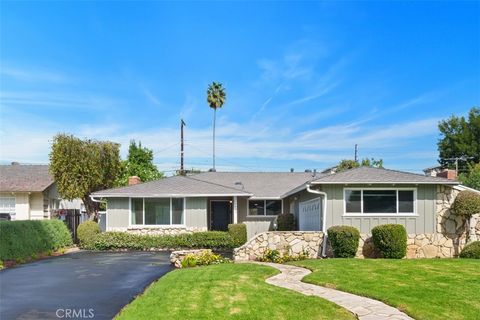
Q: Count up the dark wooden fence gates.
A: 1